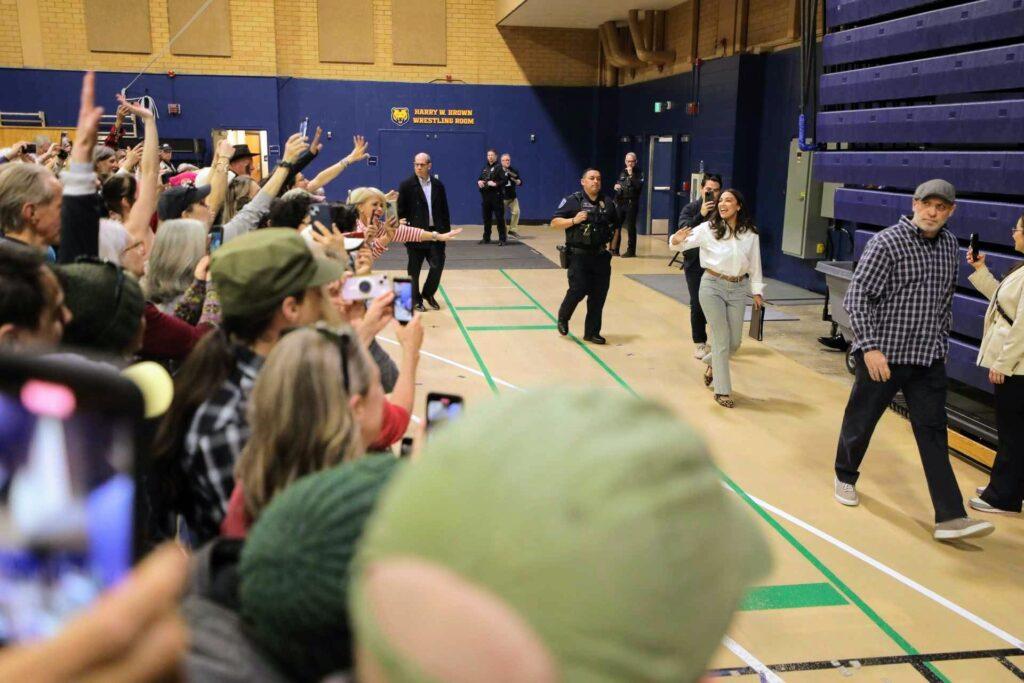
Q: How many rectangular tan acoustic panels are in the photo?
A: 4